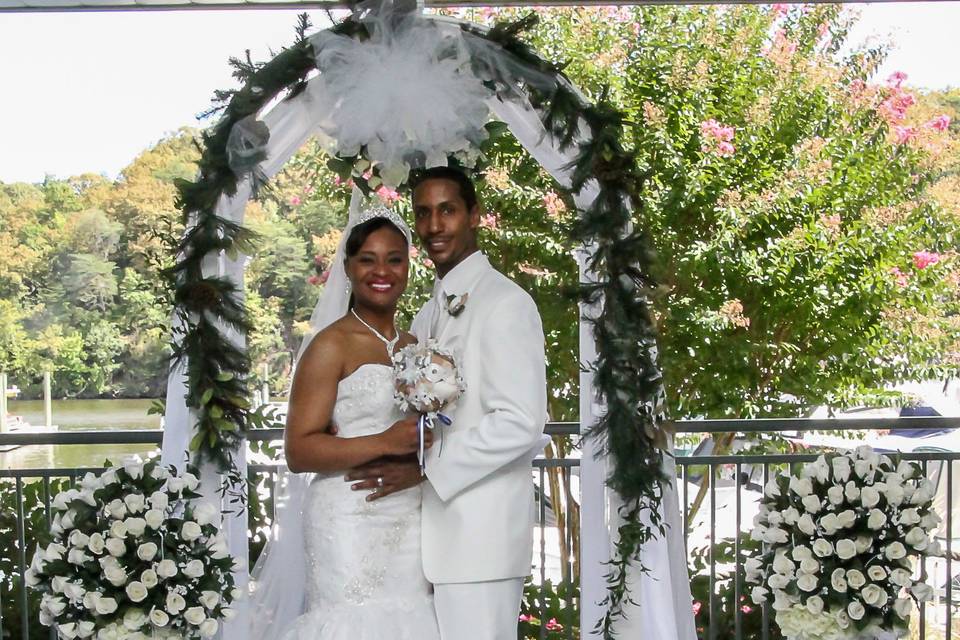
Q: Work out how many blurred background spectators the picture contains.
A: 0